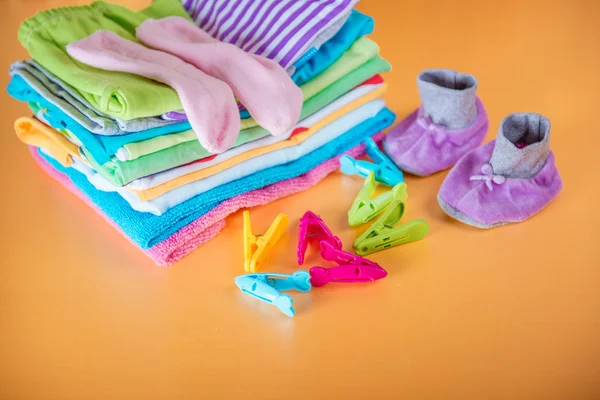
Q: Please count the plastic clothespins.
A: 7